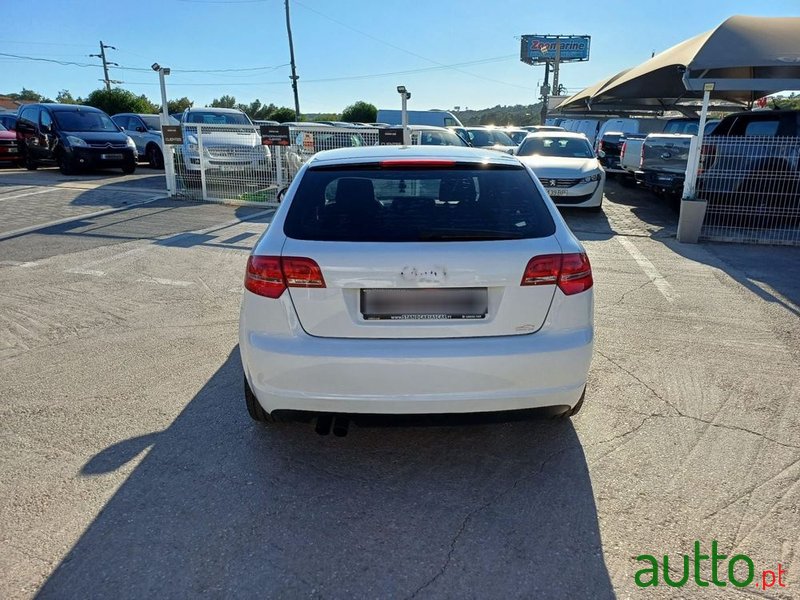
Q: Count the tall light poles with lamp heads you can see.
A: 3